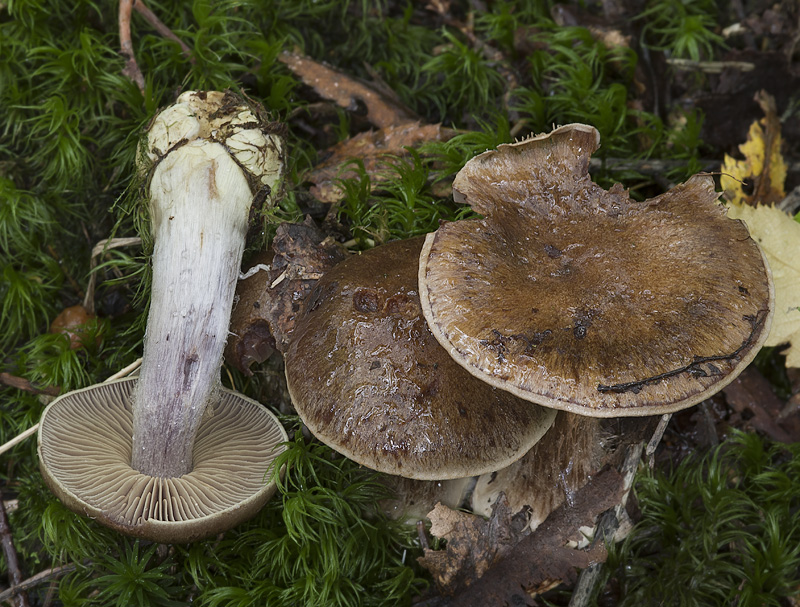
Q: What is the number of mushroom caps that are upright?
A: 2